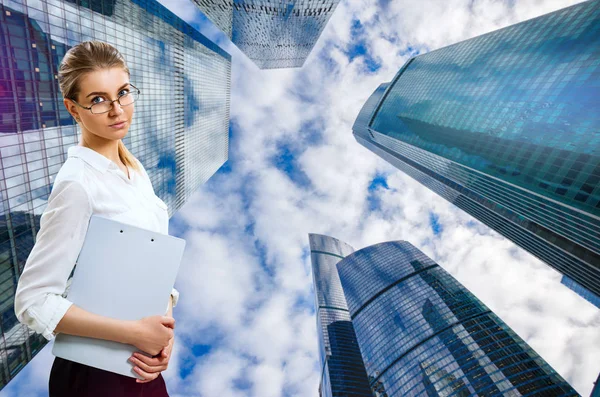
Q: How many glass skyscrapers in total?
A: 5